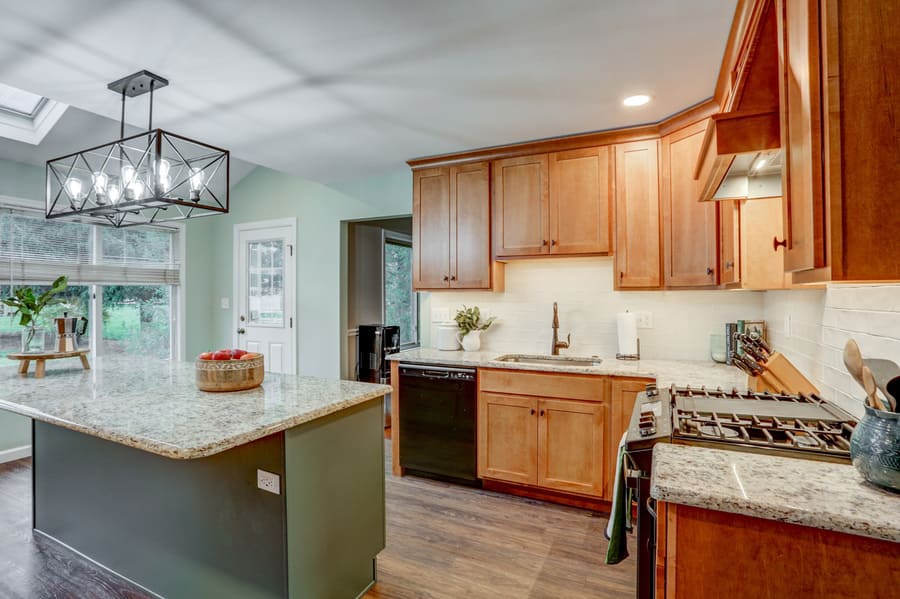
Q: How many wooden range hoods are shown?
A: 1